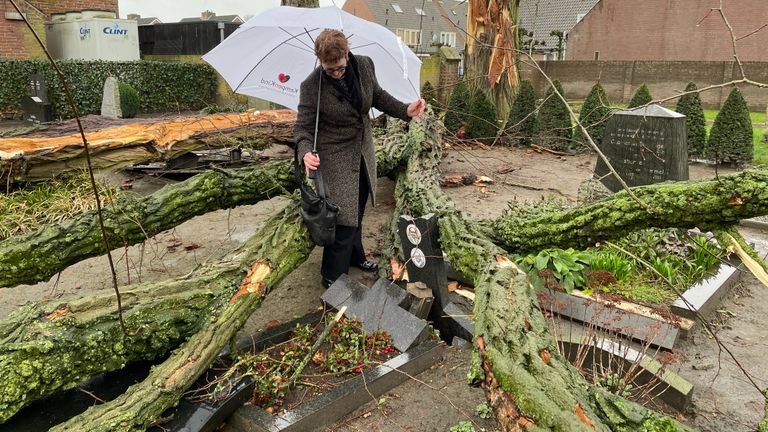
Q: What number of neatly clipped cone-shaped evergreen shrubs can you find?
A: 9